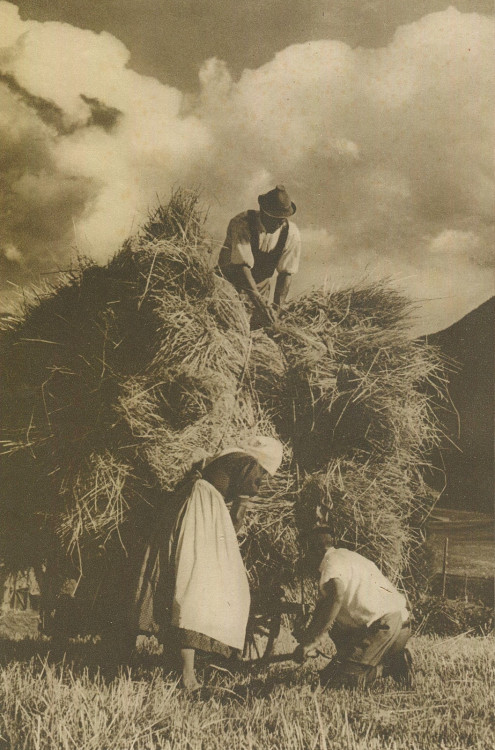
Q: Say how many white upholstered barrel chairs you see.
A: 0